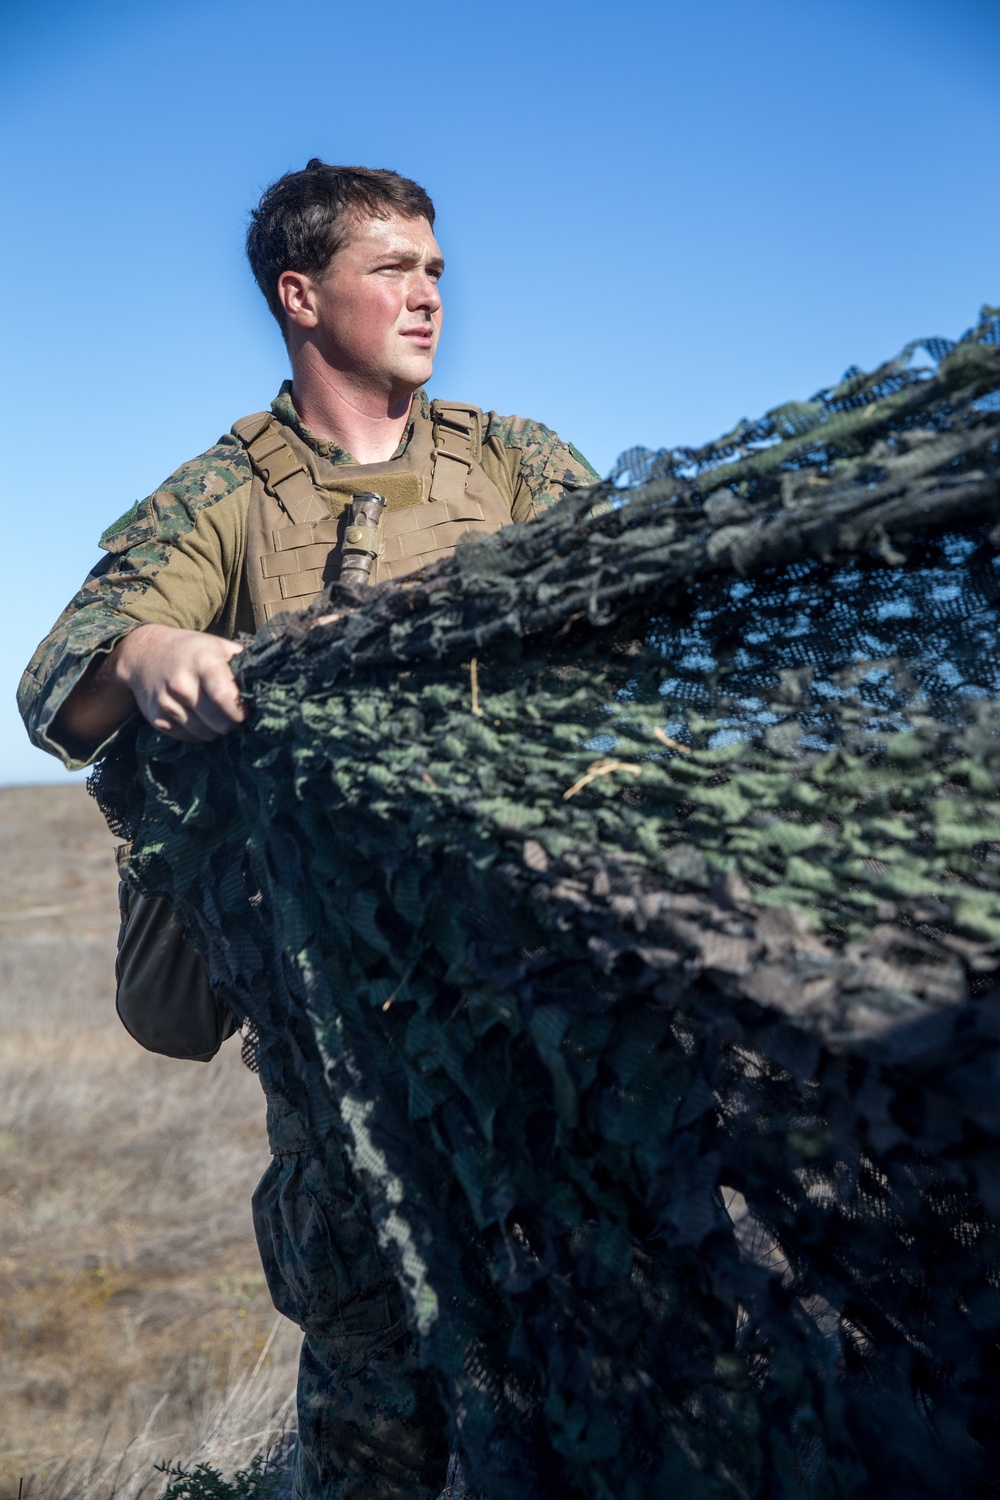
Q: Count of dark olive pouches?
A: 1